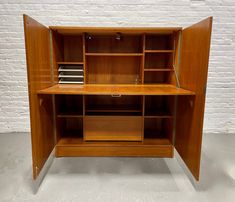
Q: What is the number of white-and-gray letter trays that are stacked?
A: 3